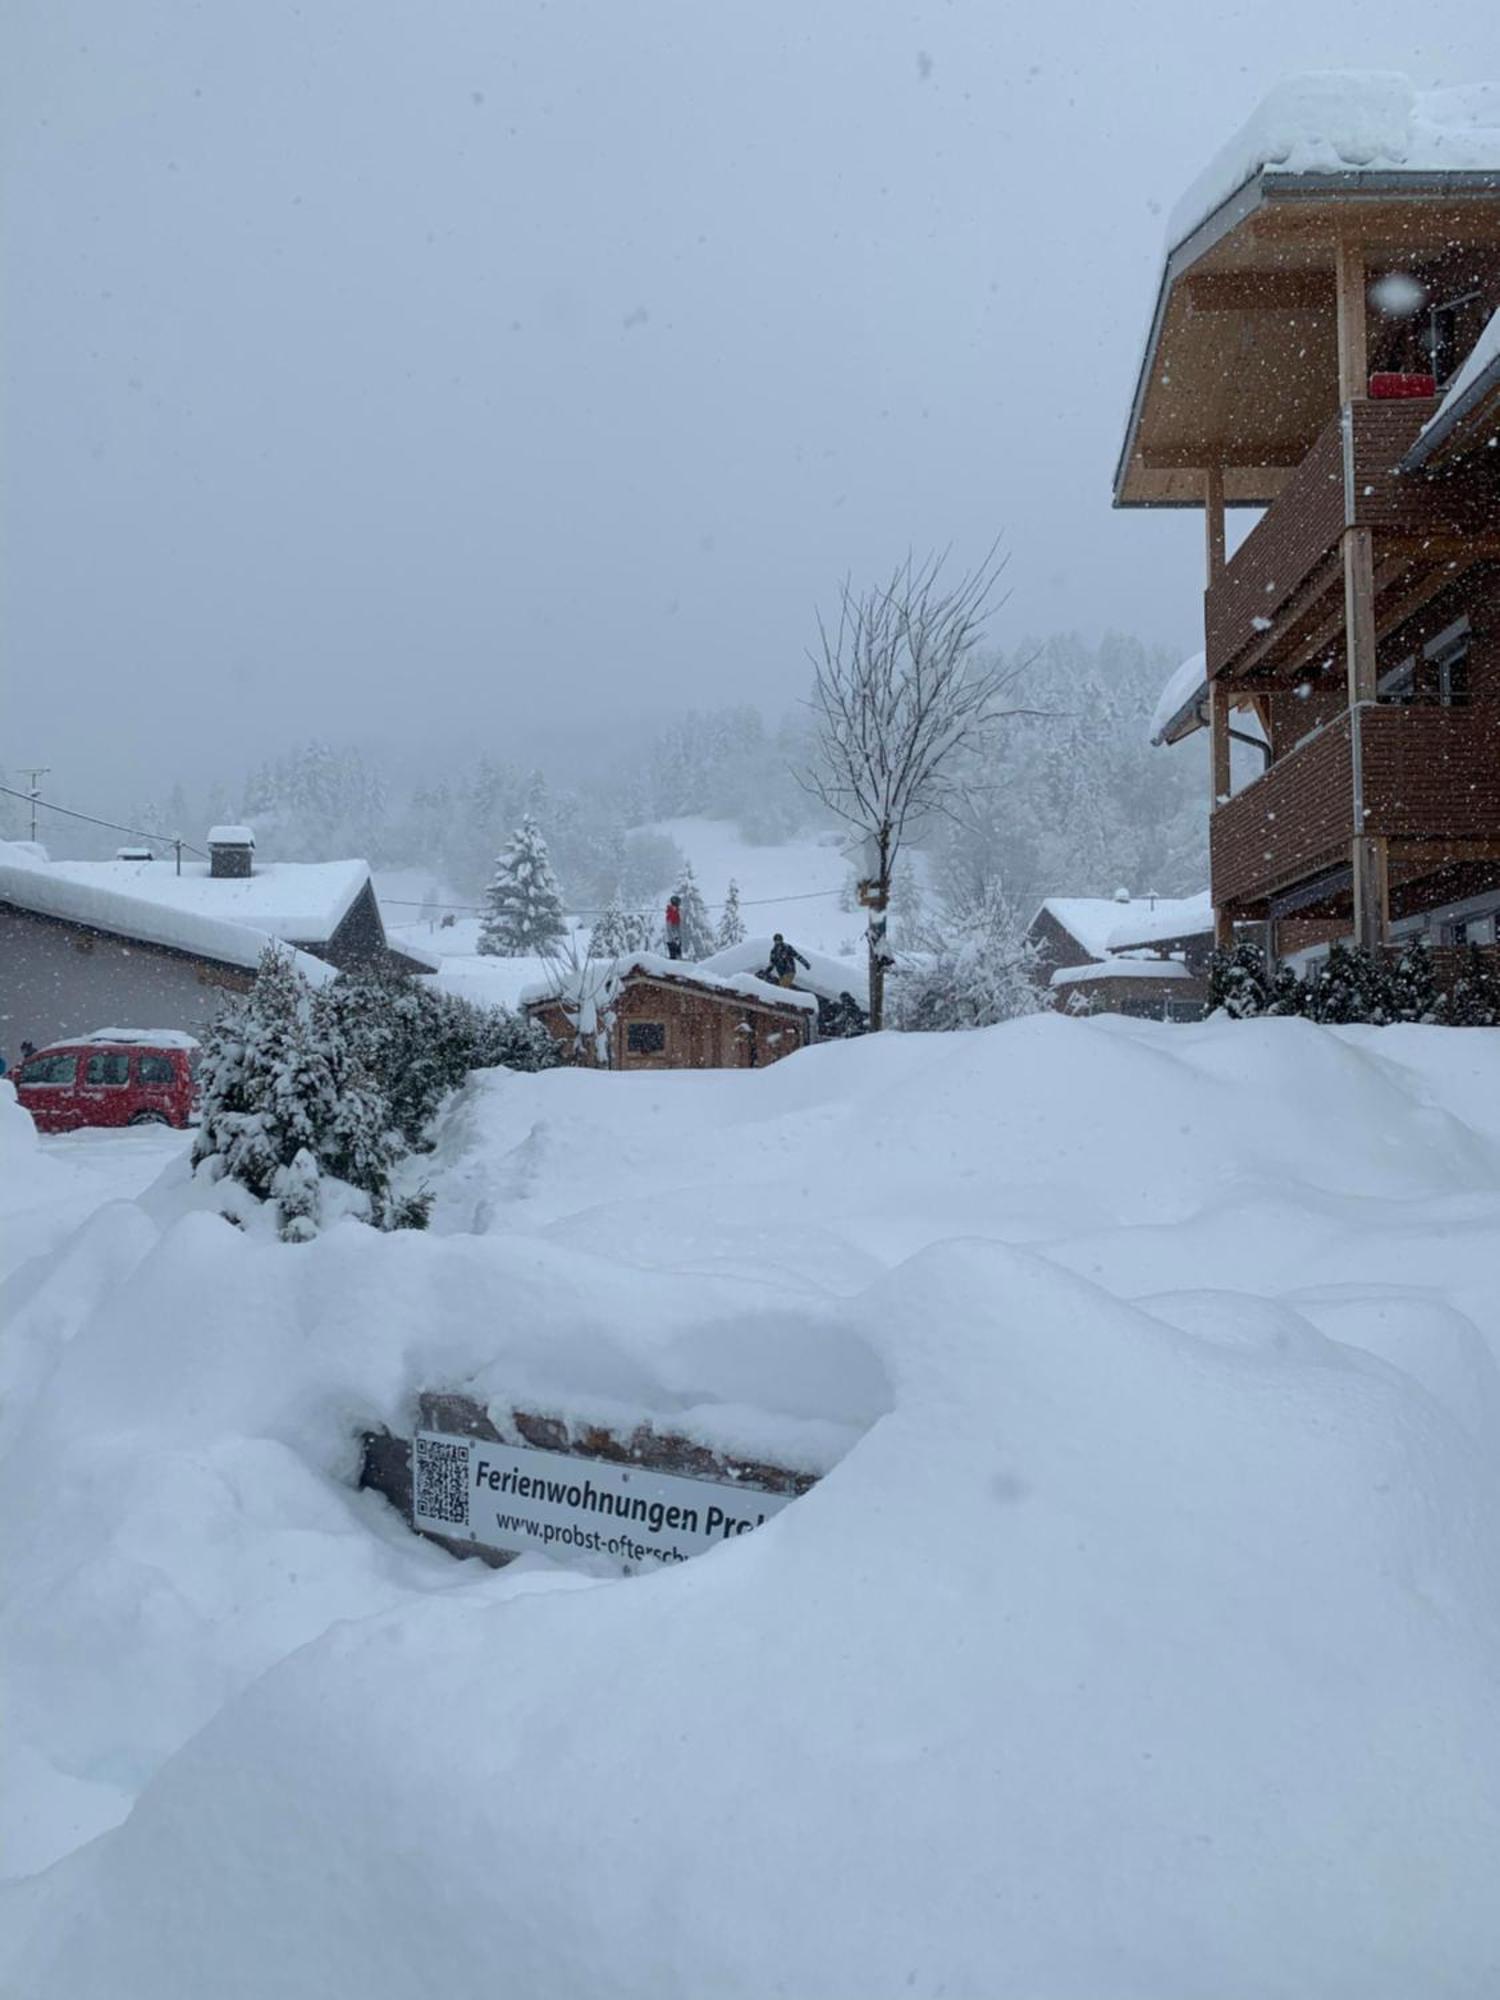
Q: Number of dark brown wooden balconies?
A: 2